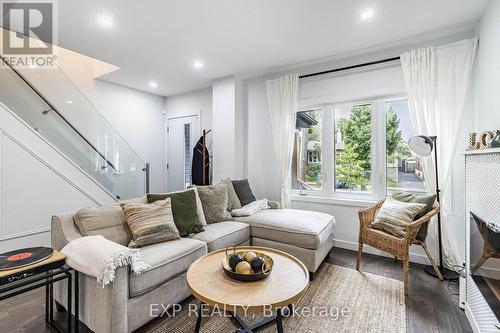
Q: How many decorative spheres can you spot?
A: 4